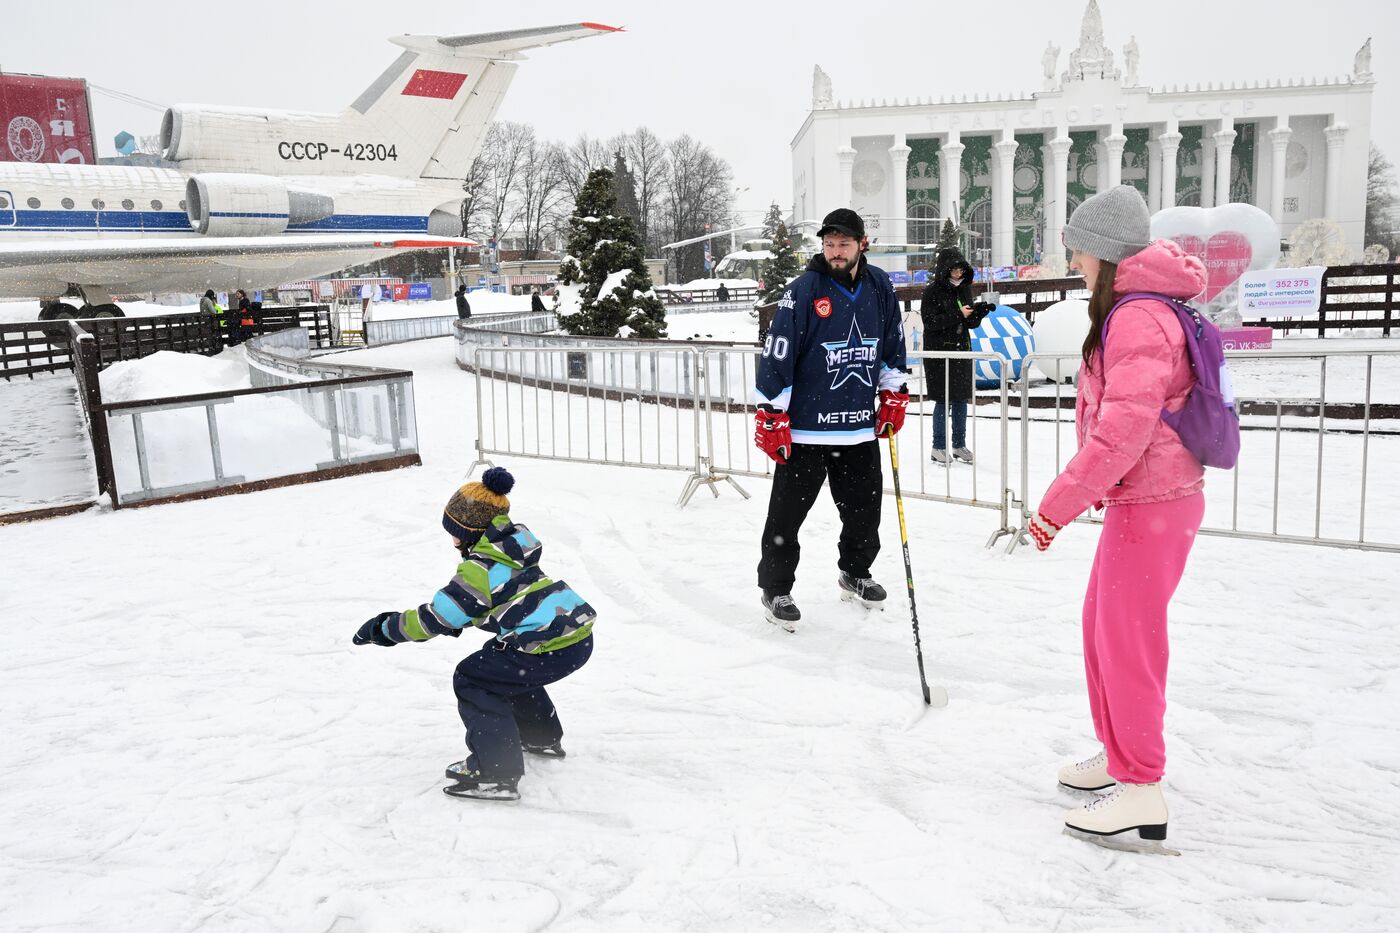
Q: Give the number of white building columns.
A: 10